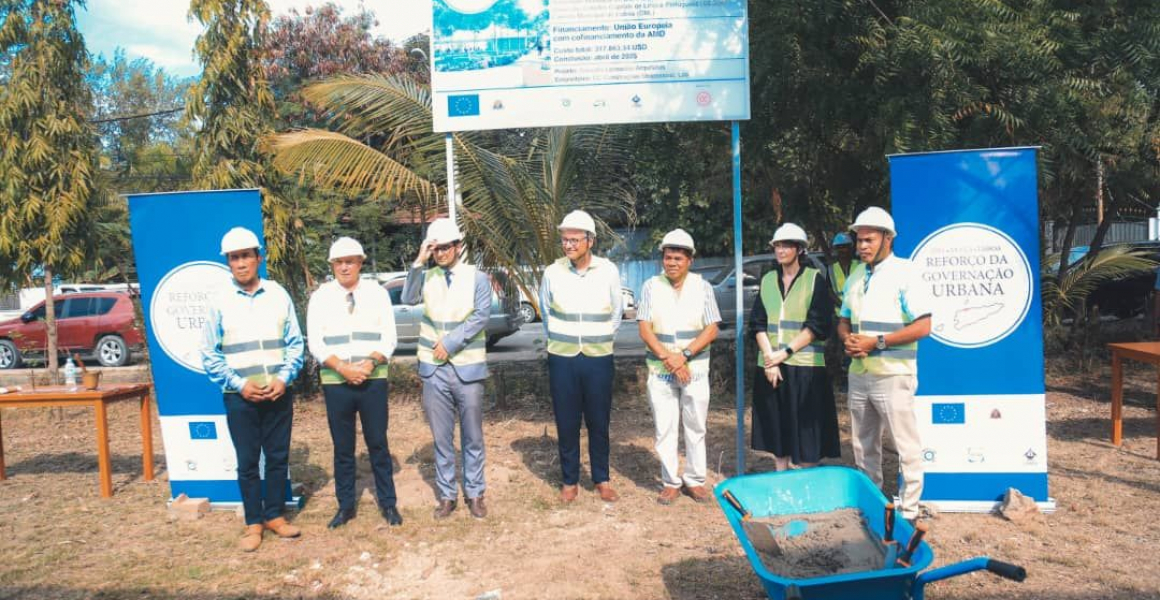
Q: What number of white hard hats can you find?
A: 7